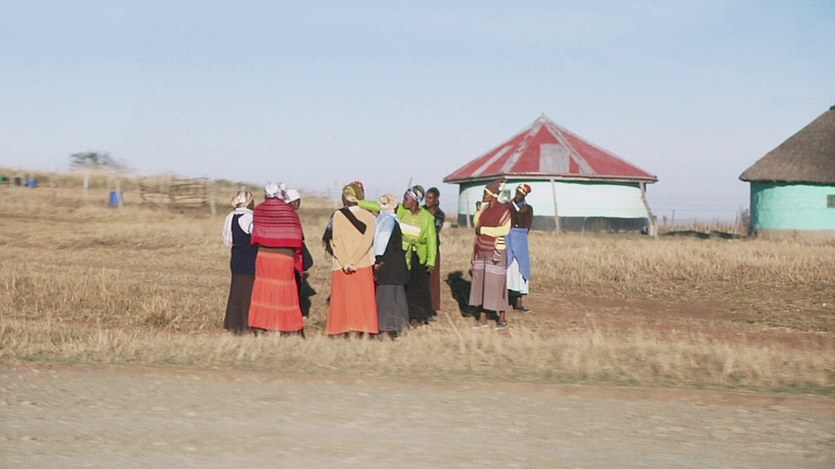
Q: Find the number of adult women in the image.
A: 9